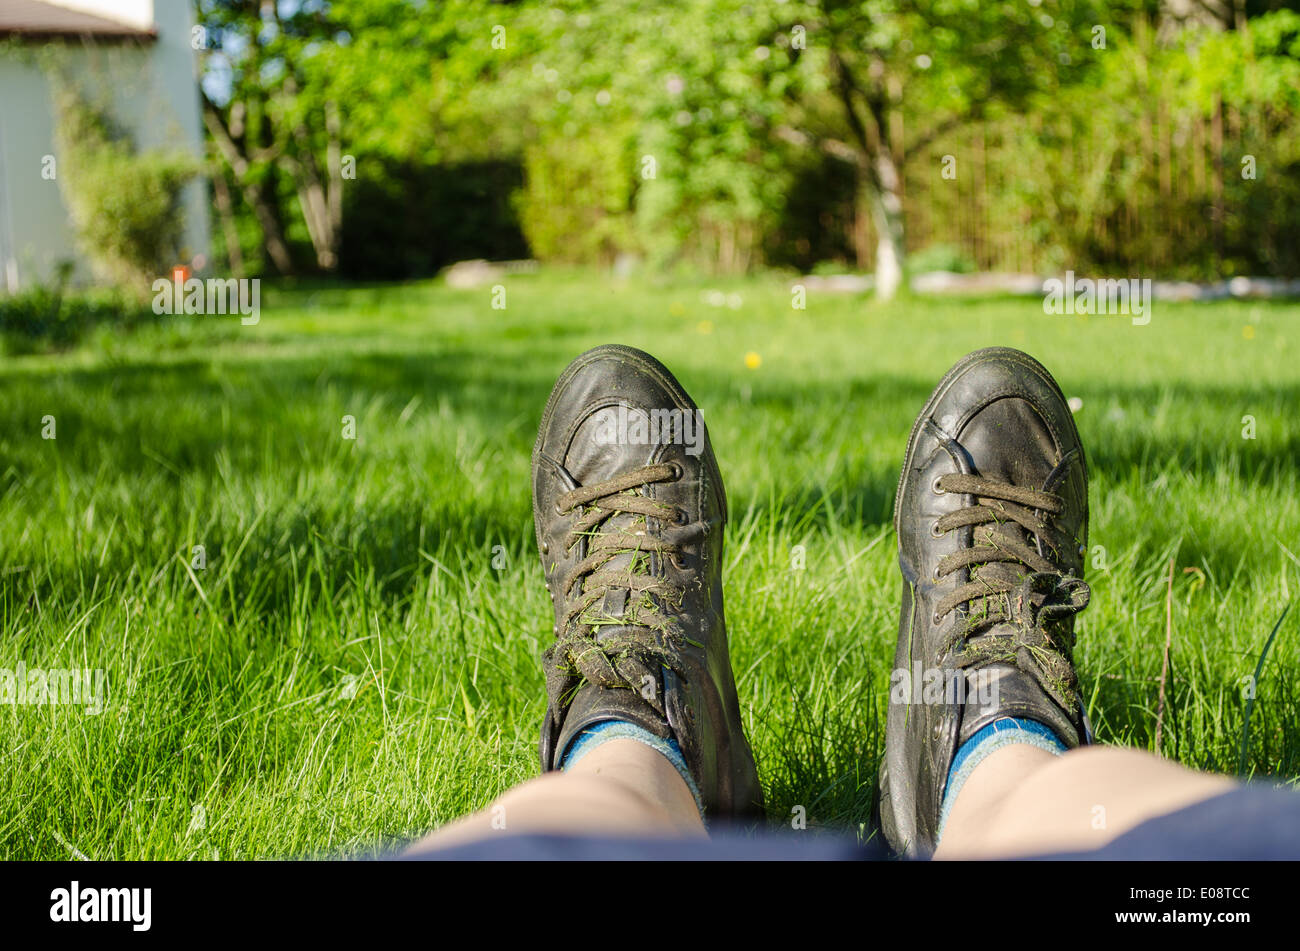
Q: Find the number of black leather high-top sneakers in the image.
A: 2